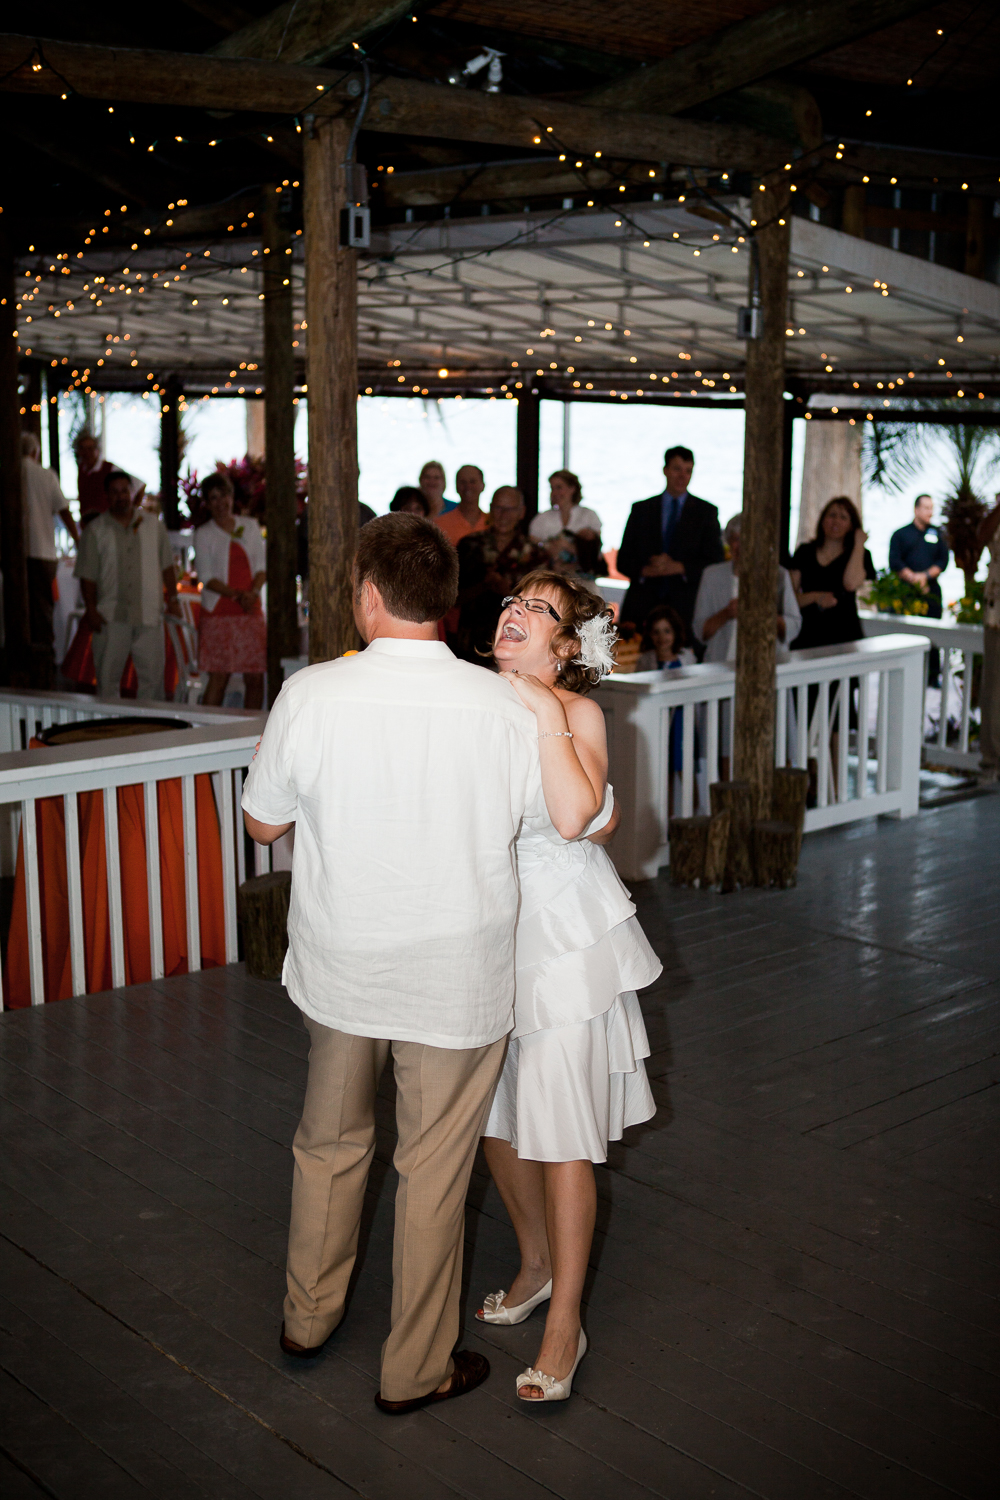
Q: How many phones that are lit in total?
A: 0